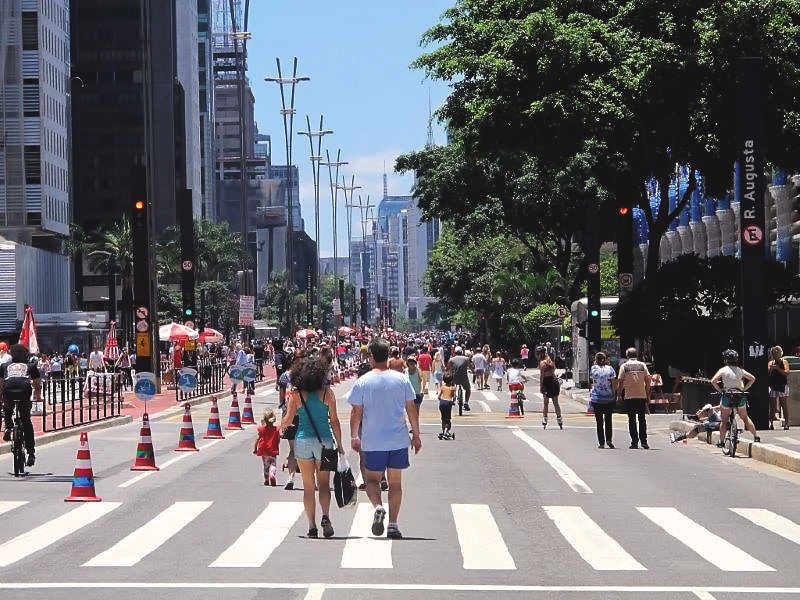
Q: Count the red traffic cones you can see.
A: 8